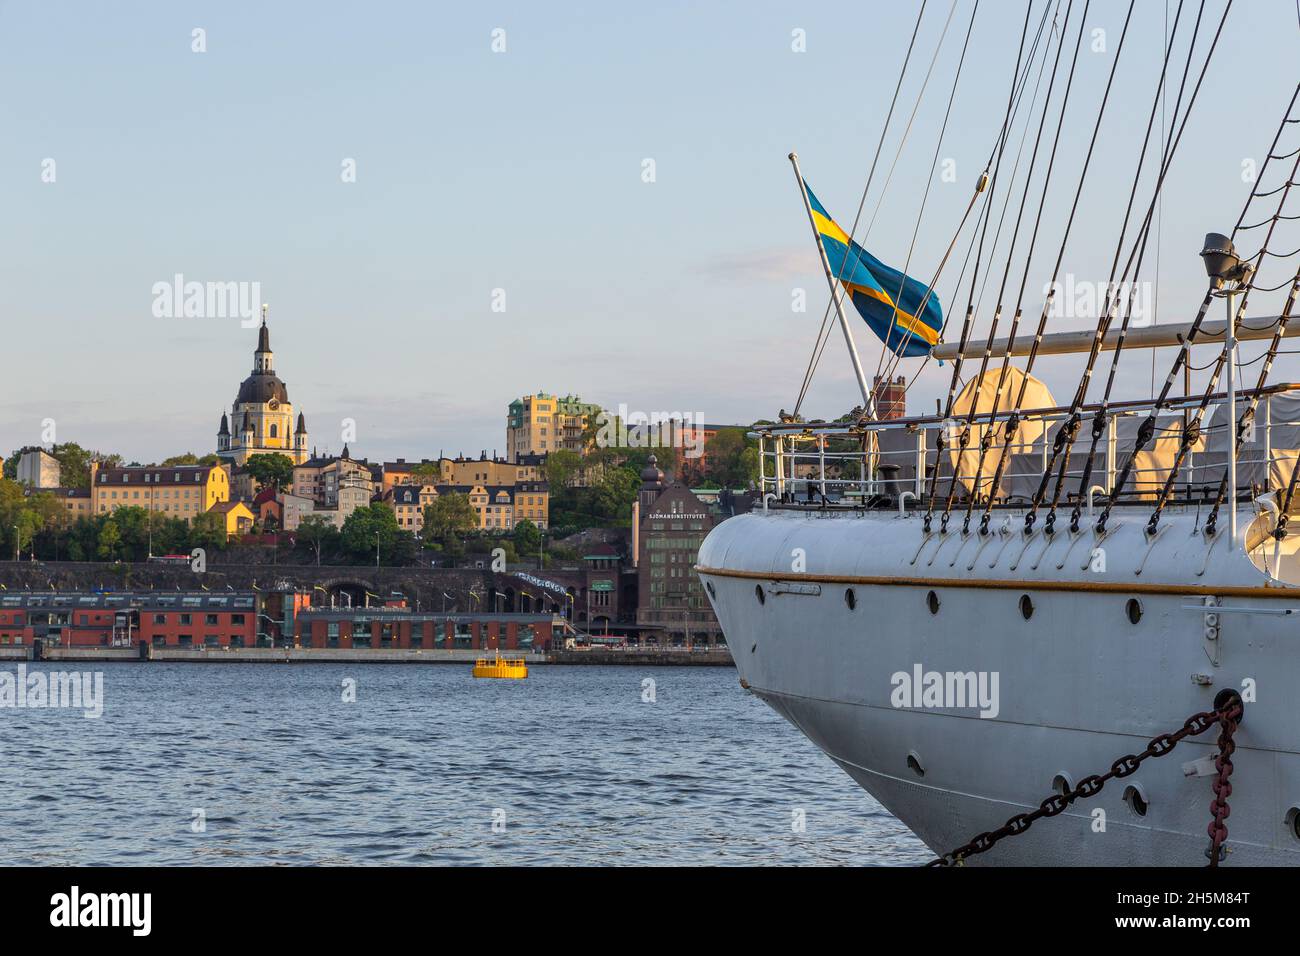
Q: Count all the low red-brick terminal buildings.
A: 2